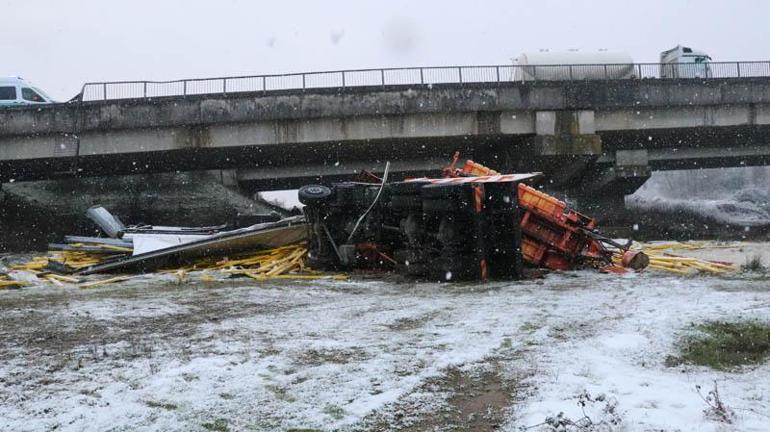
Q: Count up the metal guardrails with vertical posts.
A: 1